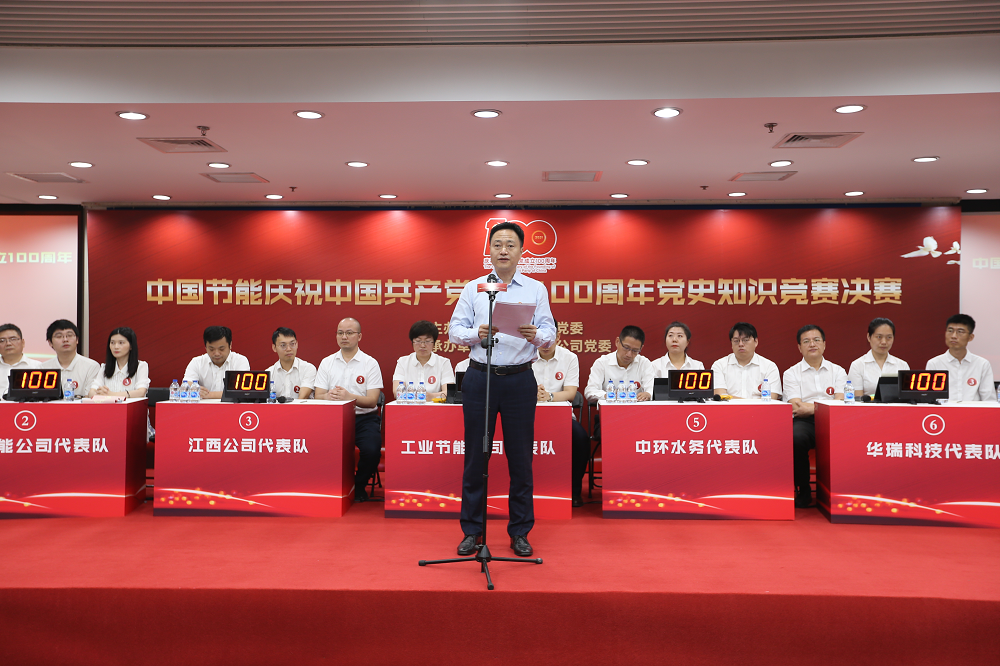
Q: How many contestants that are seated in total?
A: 15